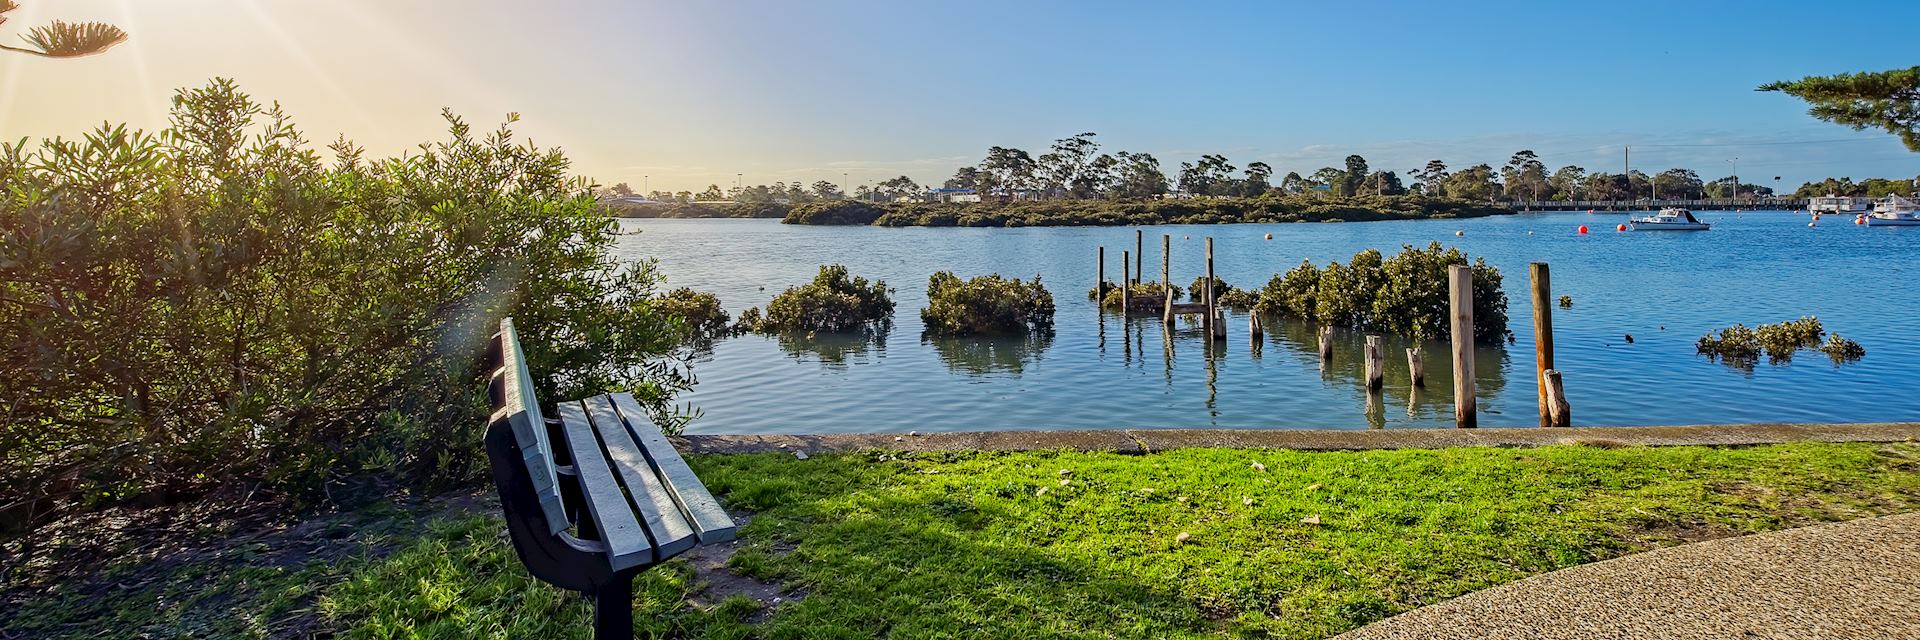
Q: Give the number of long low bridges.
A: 1